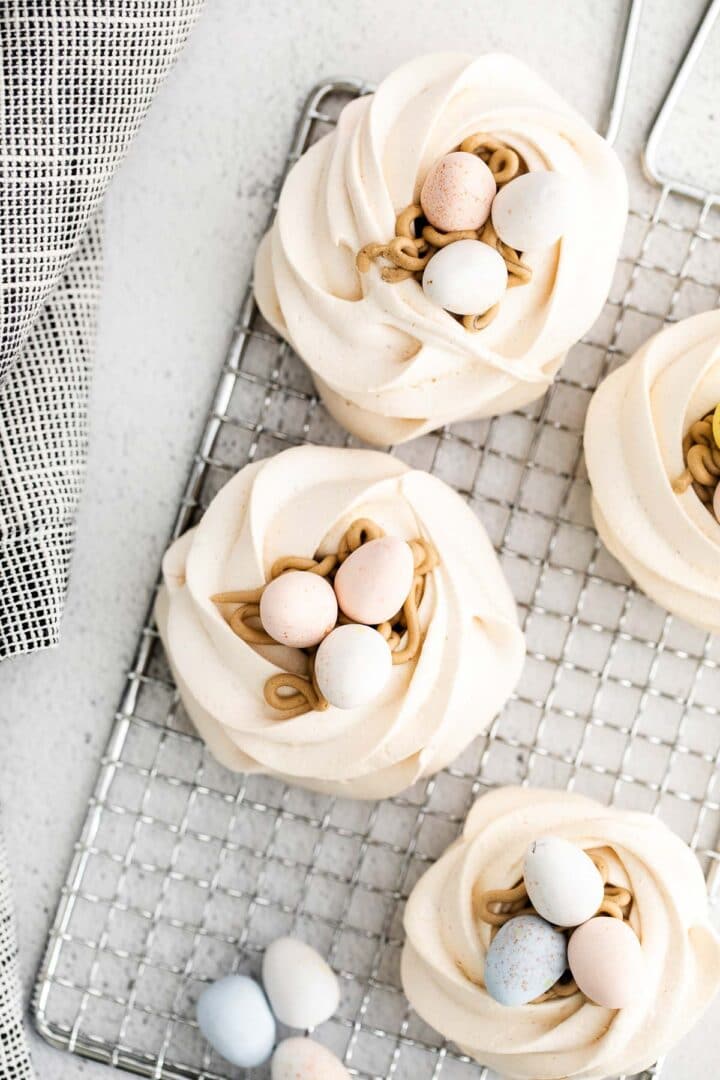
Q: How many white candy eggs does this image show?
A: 5